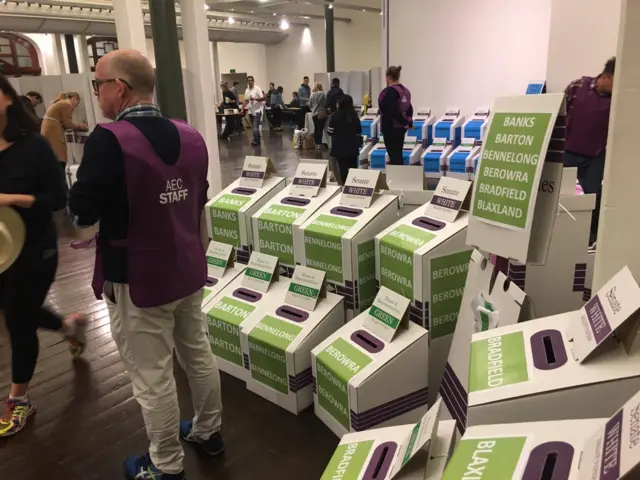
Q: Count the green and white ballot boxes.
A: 11